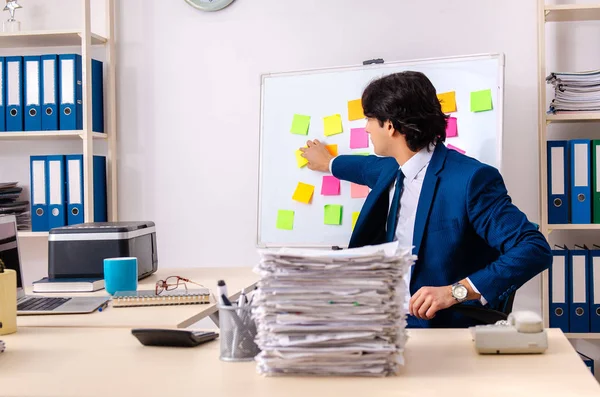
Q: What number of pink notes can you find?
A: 5